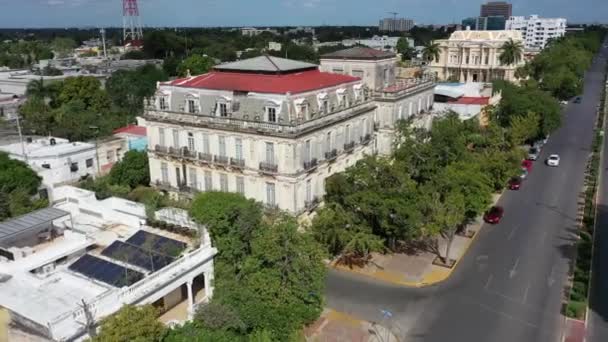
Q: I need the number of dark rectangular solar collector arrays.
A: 3